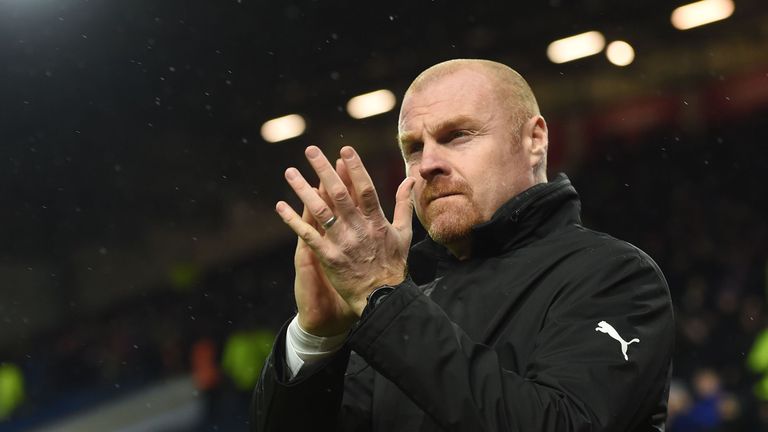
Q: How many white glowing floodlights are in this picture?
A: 5